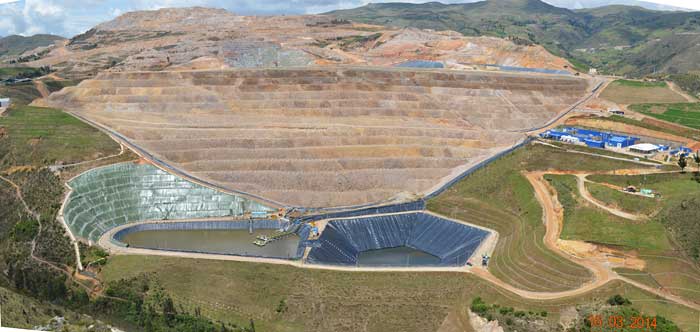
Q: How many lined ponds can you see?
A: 2